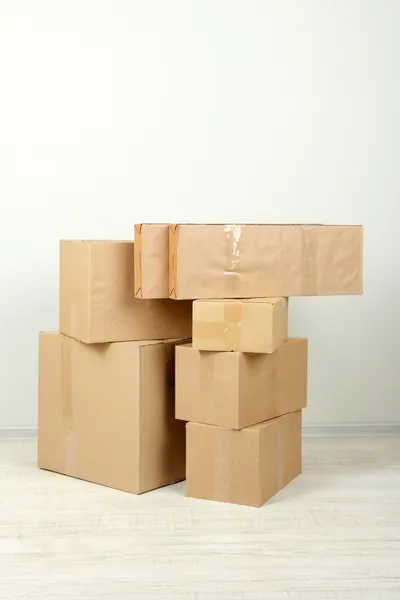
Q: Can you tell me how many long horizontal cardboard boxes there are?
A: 2